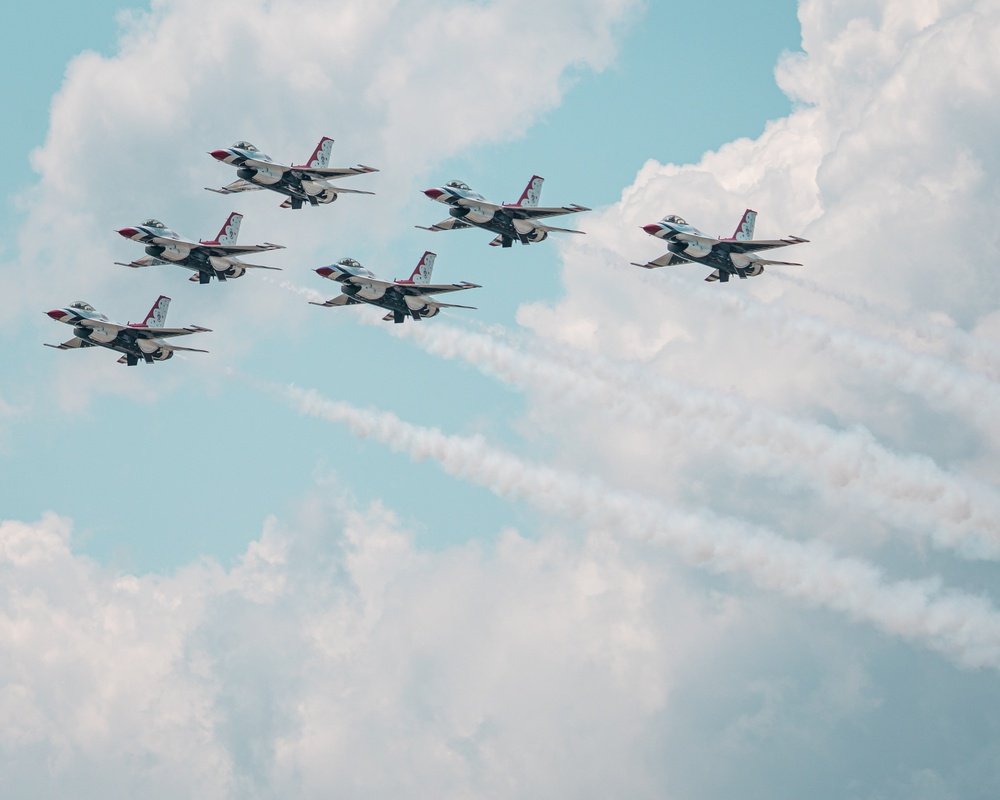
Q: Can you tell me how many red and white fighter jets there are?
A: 6